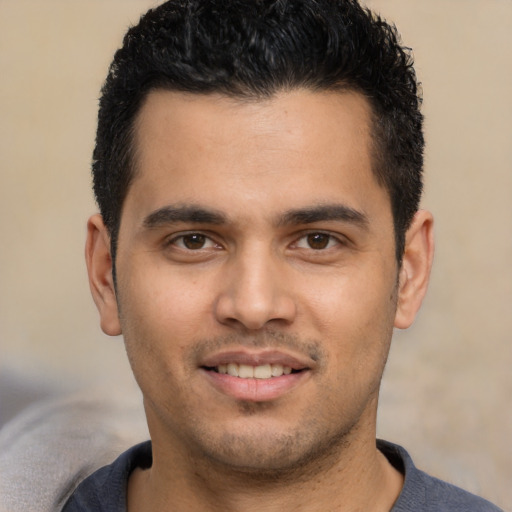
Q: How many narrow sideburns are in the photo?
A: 2